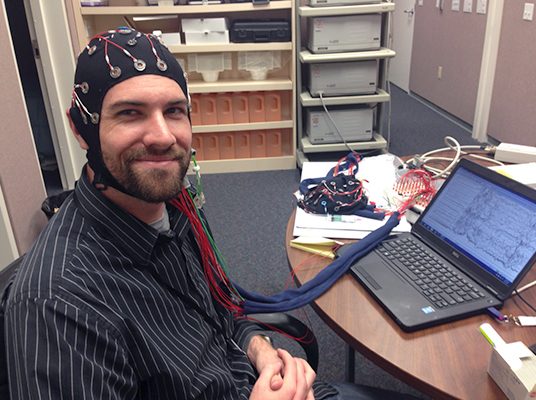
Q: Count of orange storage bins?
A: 12